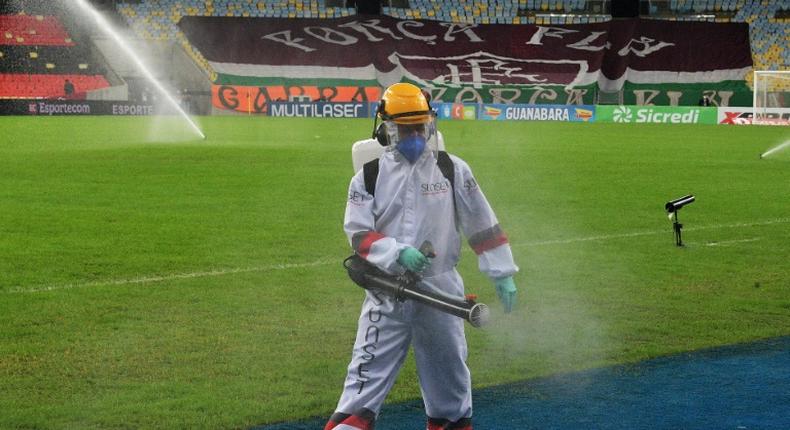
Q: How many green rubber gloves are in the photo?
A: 2